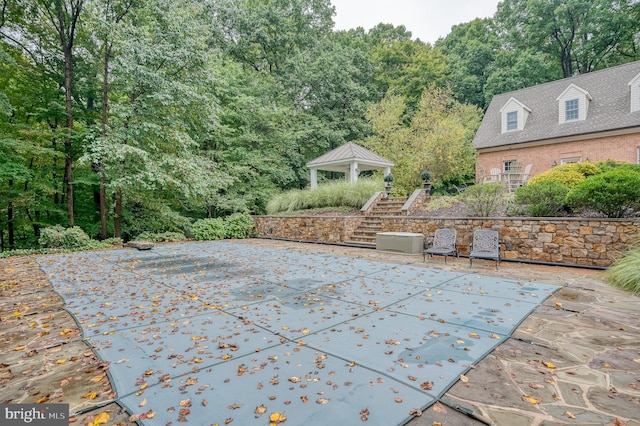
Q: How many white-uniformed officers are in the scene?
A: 0